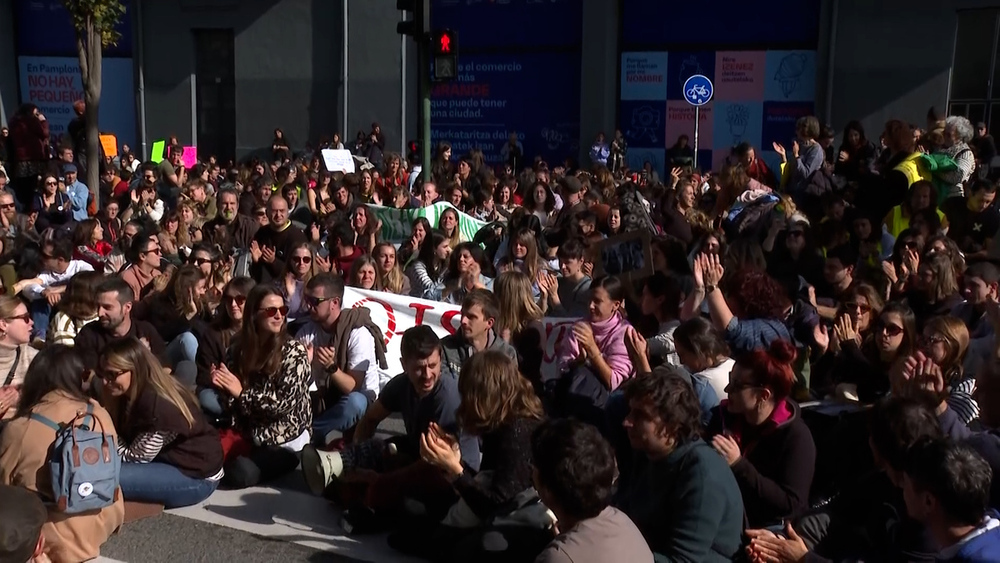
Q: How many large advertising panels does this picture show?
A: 3